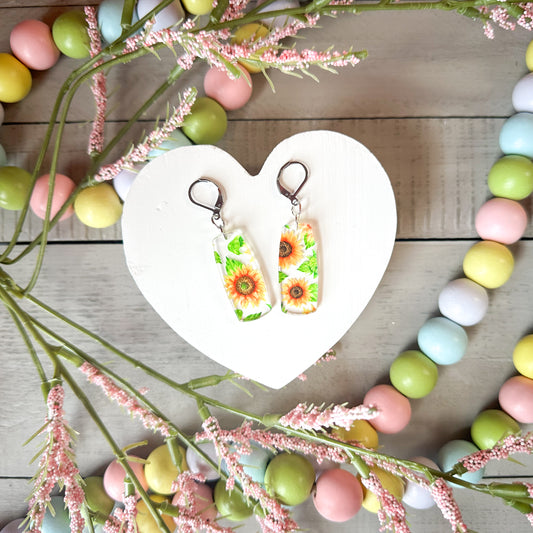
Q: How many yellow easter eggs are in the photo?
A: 11